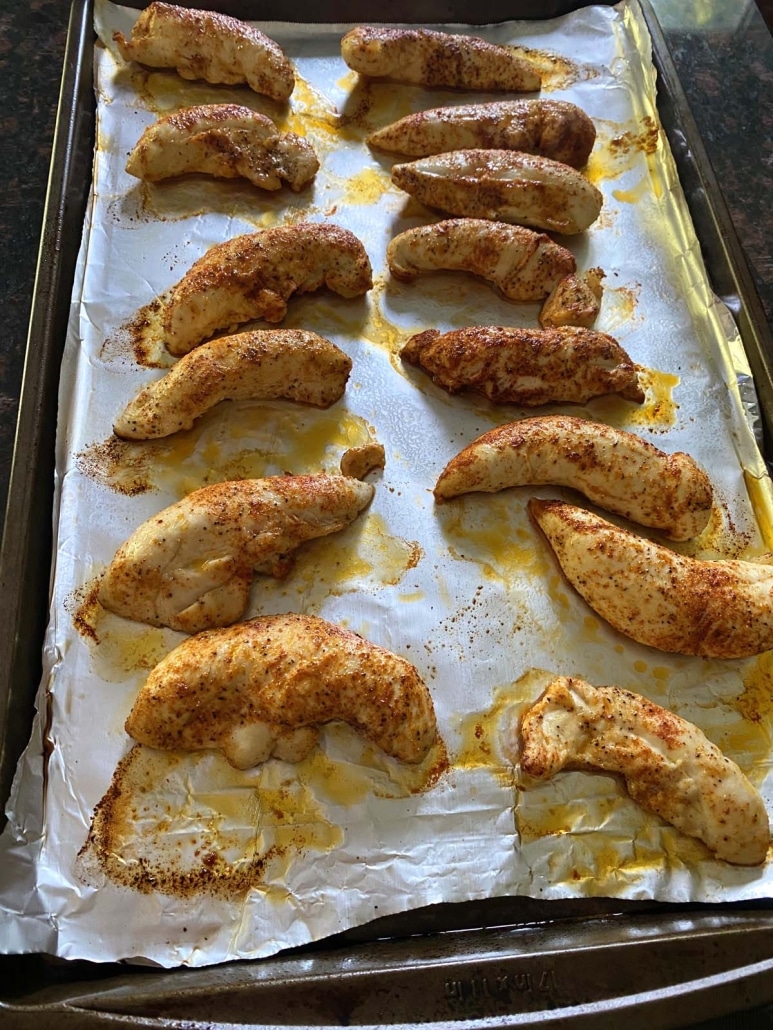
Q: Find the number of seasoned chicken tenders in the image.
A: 14